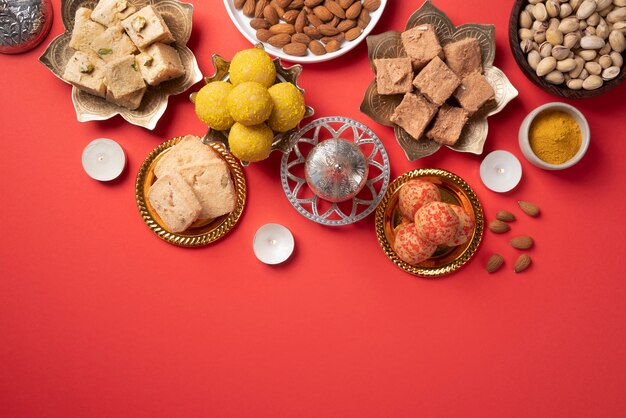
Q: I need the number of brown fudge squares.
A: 7